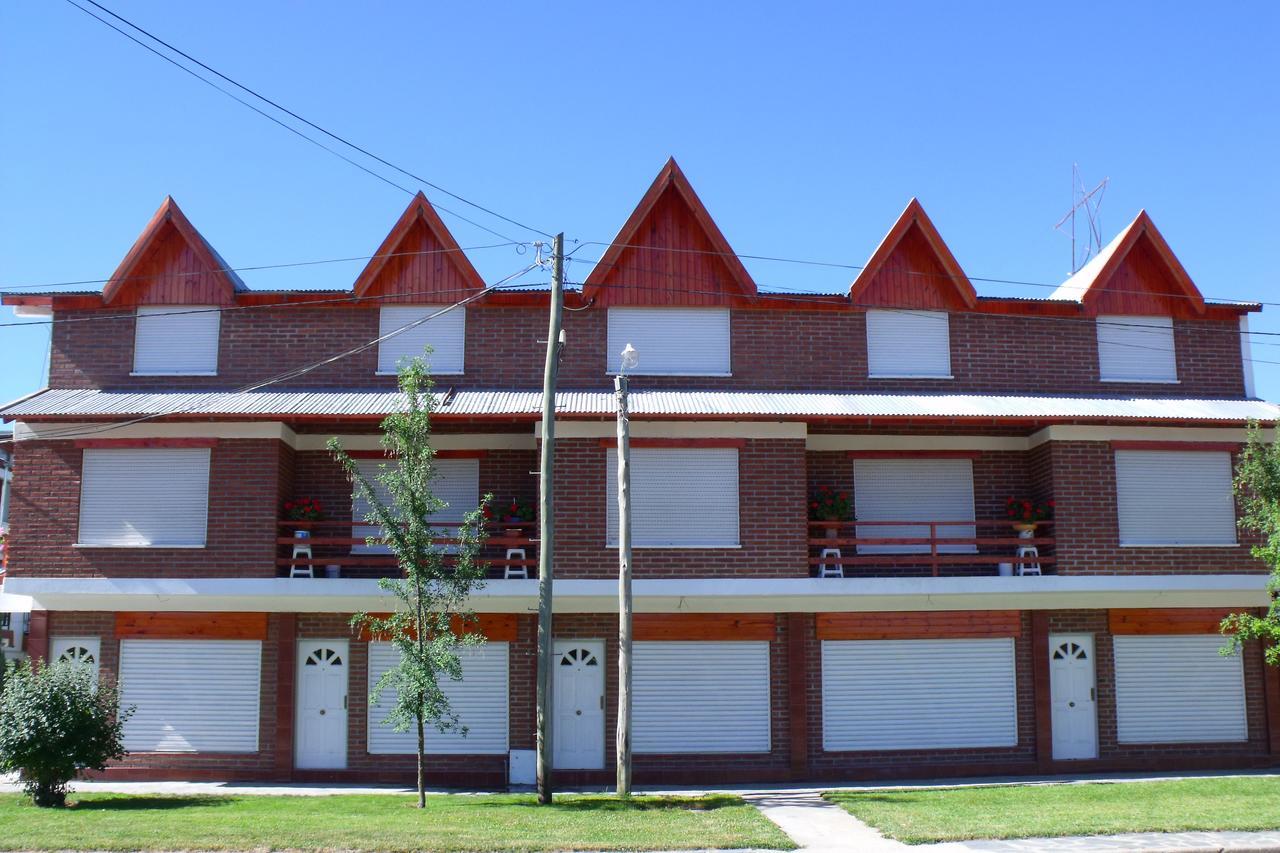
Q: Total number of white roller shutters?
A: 15